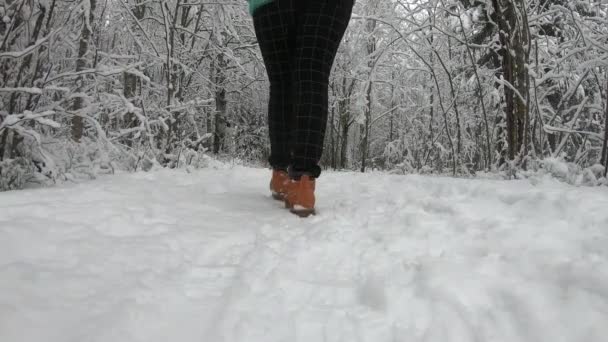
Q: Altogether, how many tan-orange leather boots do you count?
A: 2